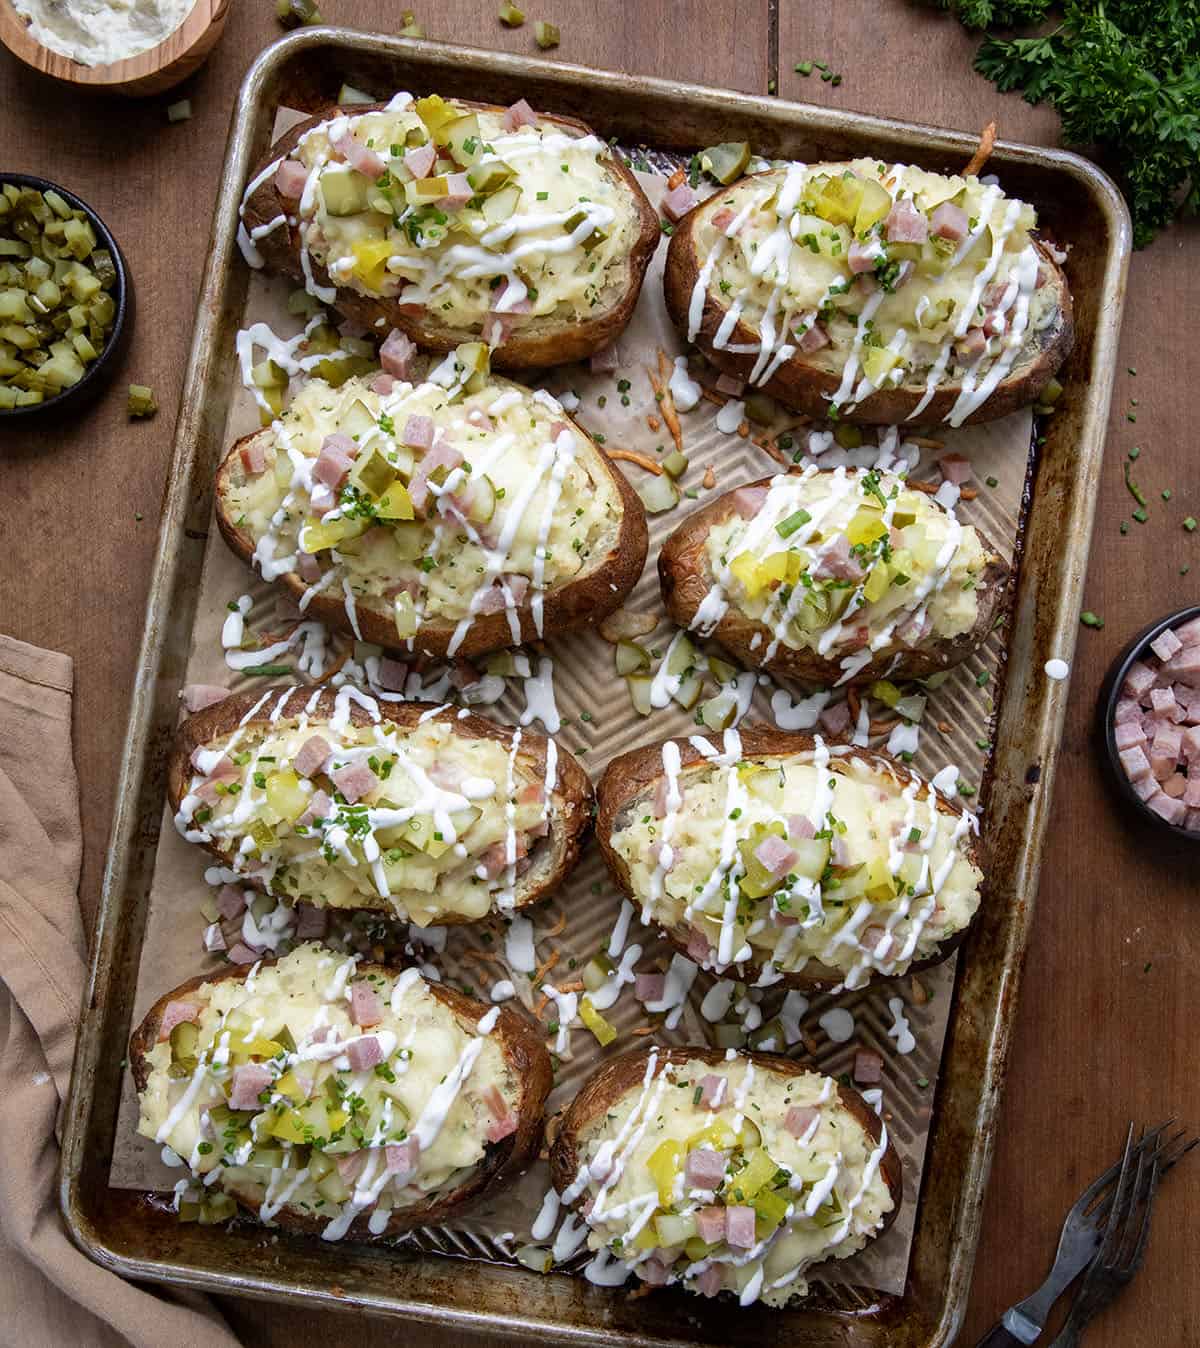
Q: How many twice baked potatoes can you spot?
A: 8